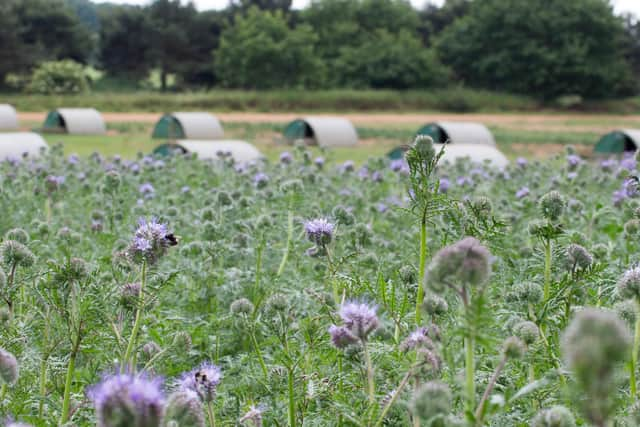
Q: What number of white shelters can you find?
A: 9